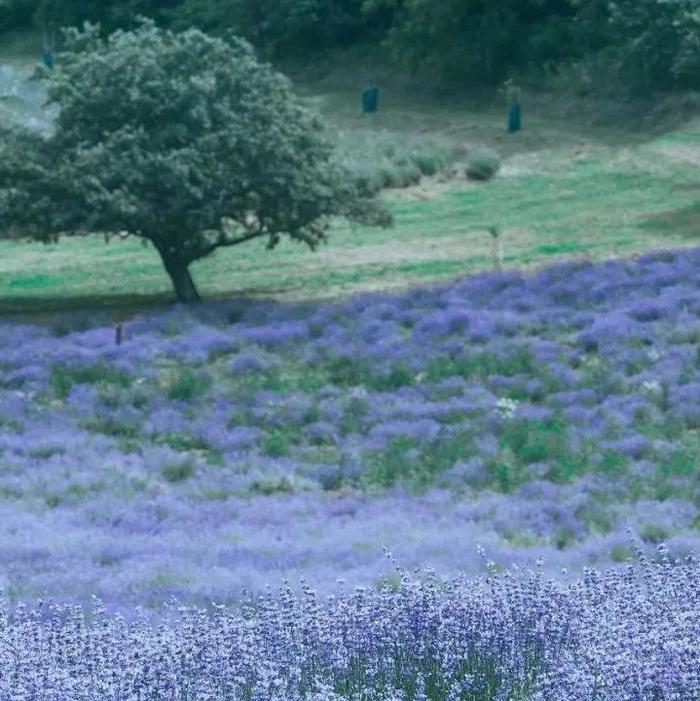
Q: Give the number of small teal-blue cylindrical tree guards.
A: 3